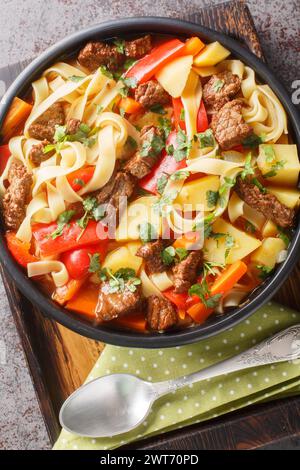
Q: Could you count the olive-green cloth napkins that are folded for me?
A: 1